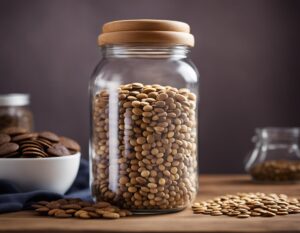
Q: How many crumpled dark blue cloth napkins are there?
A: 1